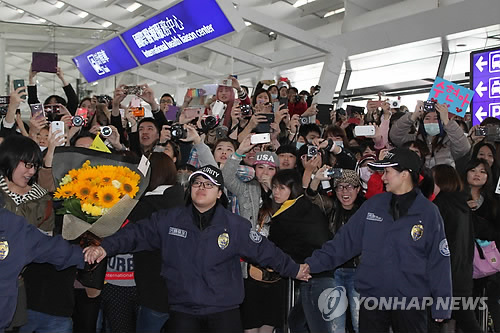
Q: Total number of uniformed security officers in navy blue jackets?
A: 3